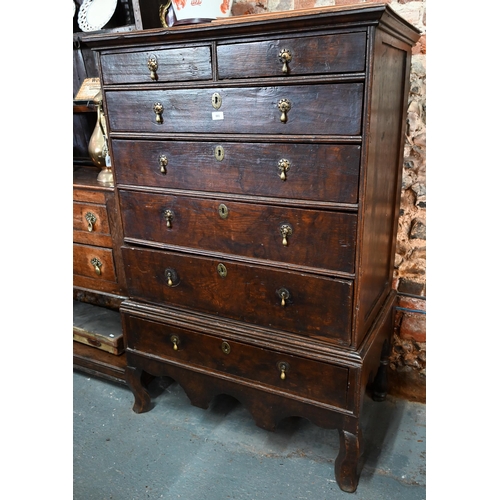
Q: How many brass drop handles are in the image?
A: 14